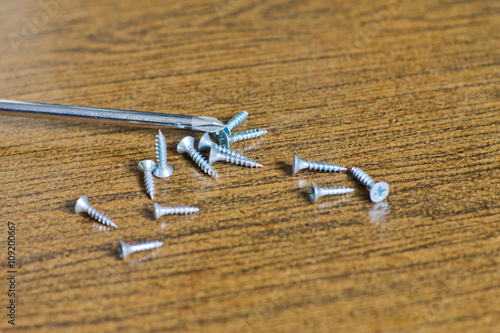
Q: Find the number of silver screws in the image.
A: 13